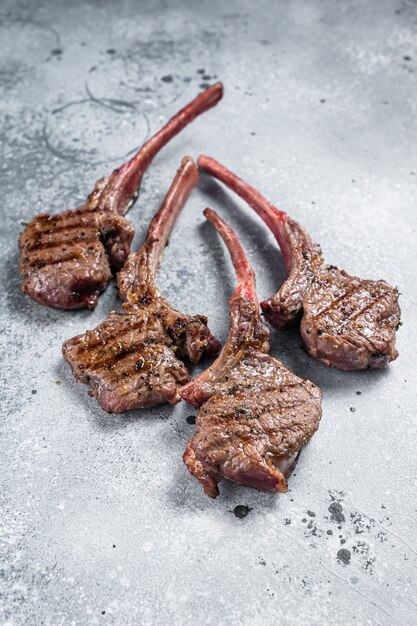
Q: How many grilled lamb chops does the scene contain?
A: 4